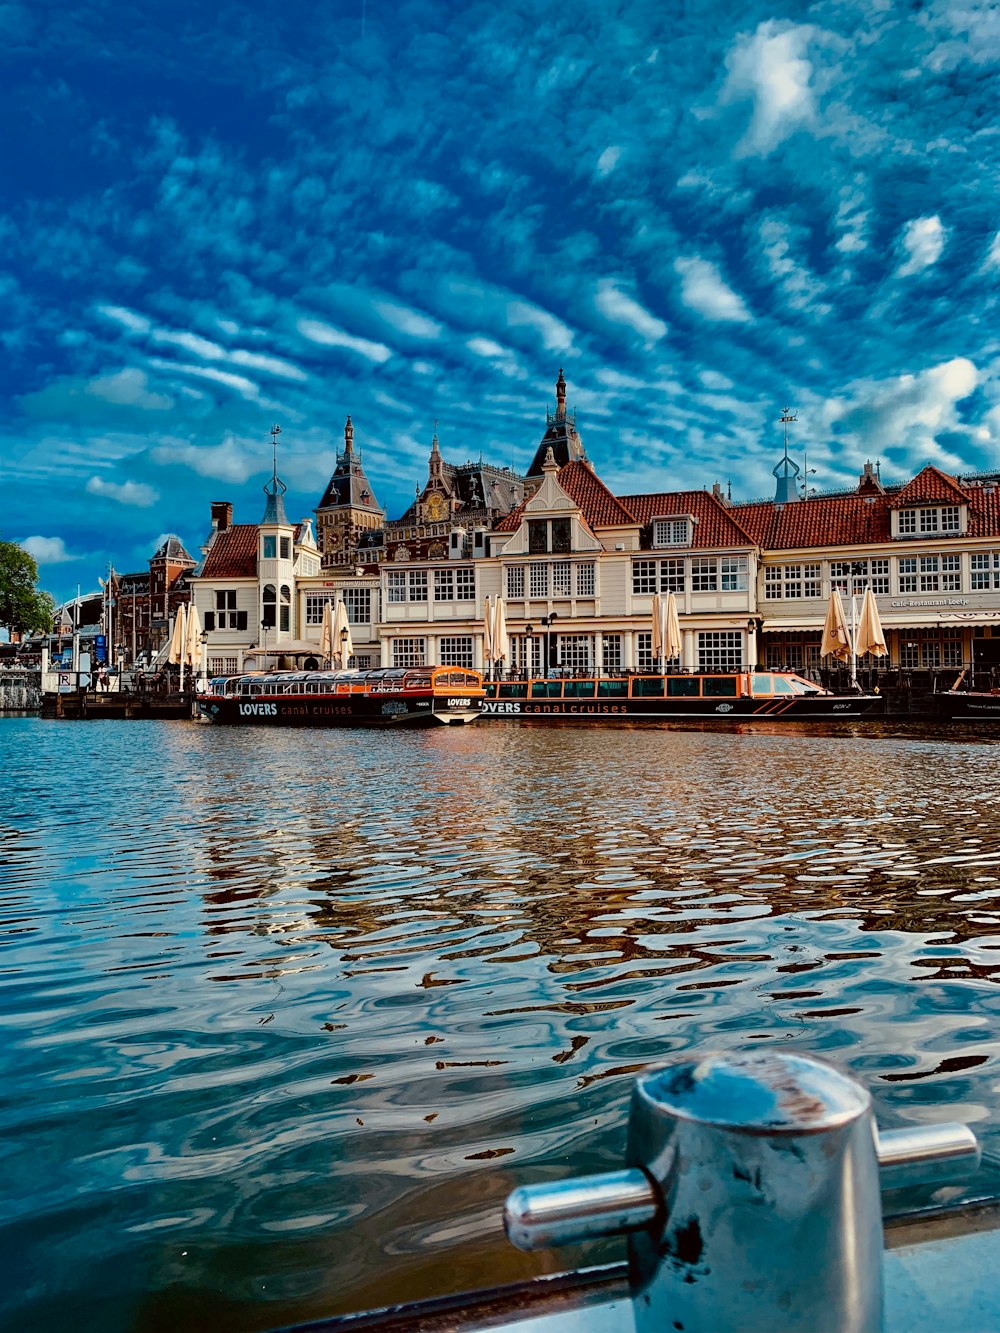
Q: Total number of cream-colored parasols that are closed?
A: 10